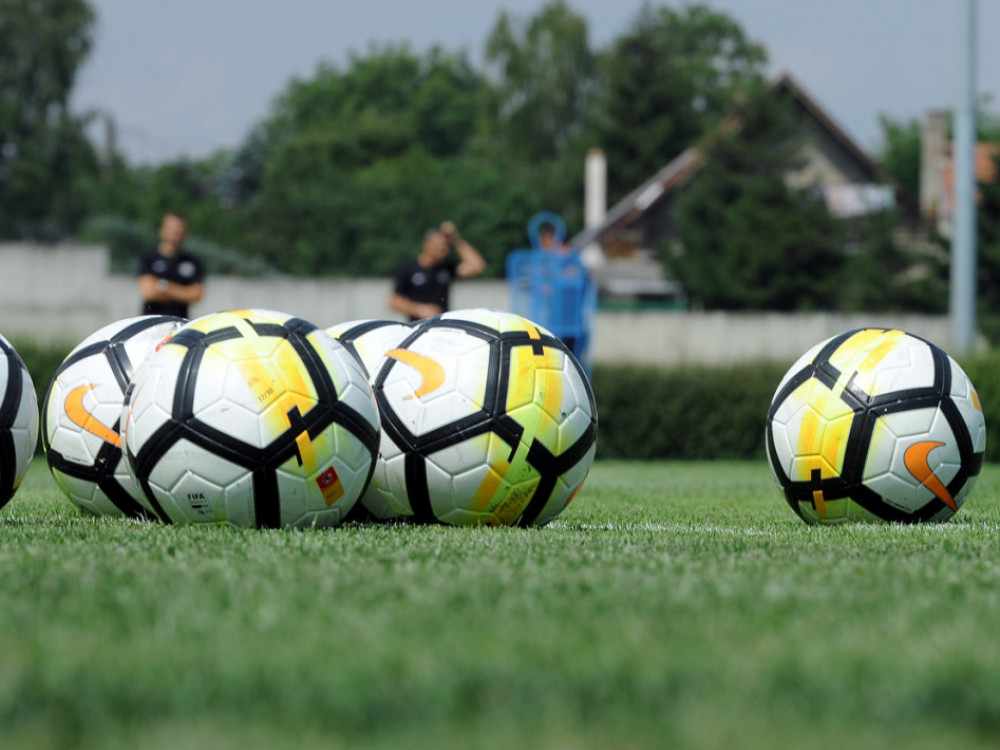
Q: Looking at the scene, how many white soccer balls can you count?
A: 6